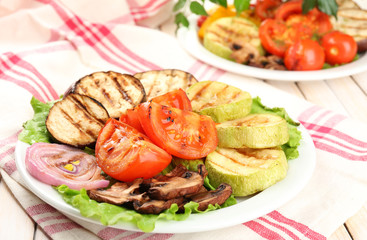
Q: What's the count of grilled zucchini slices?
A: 4